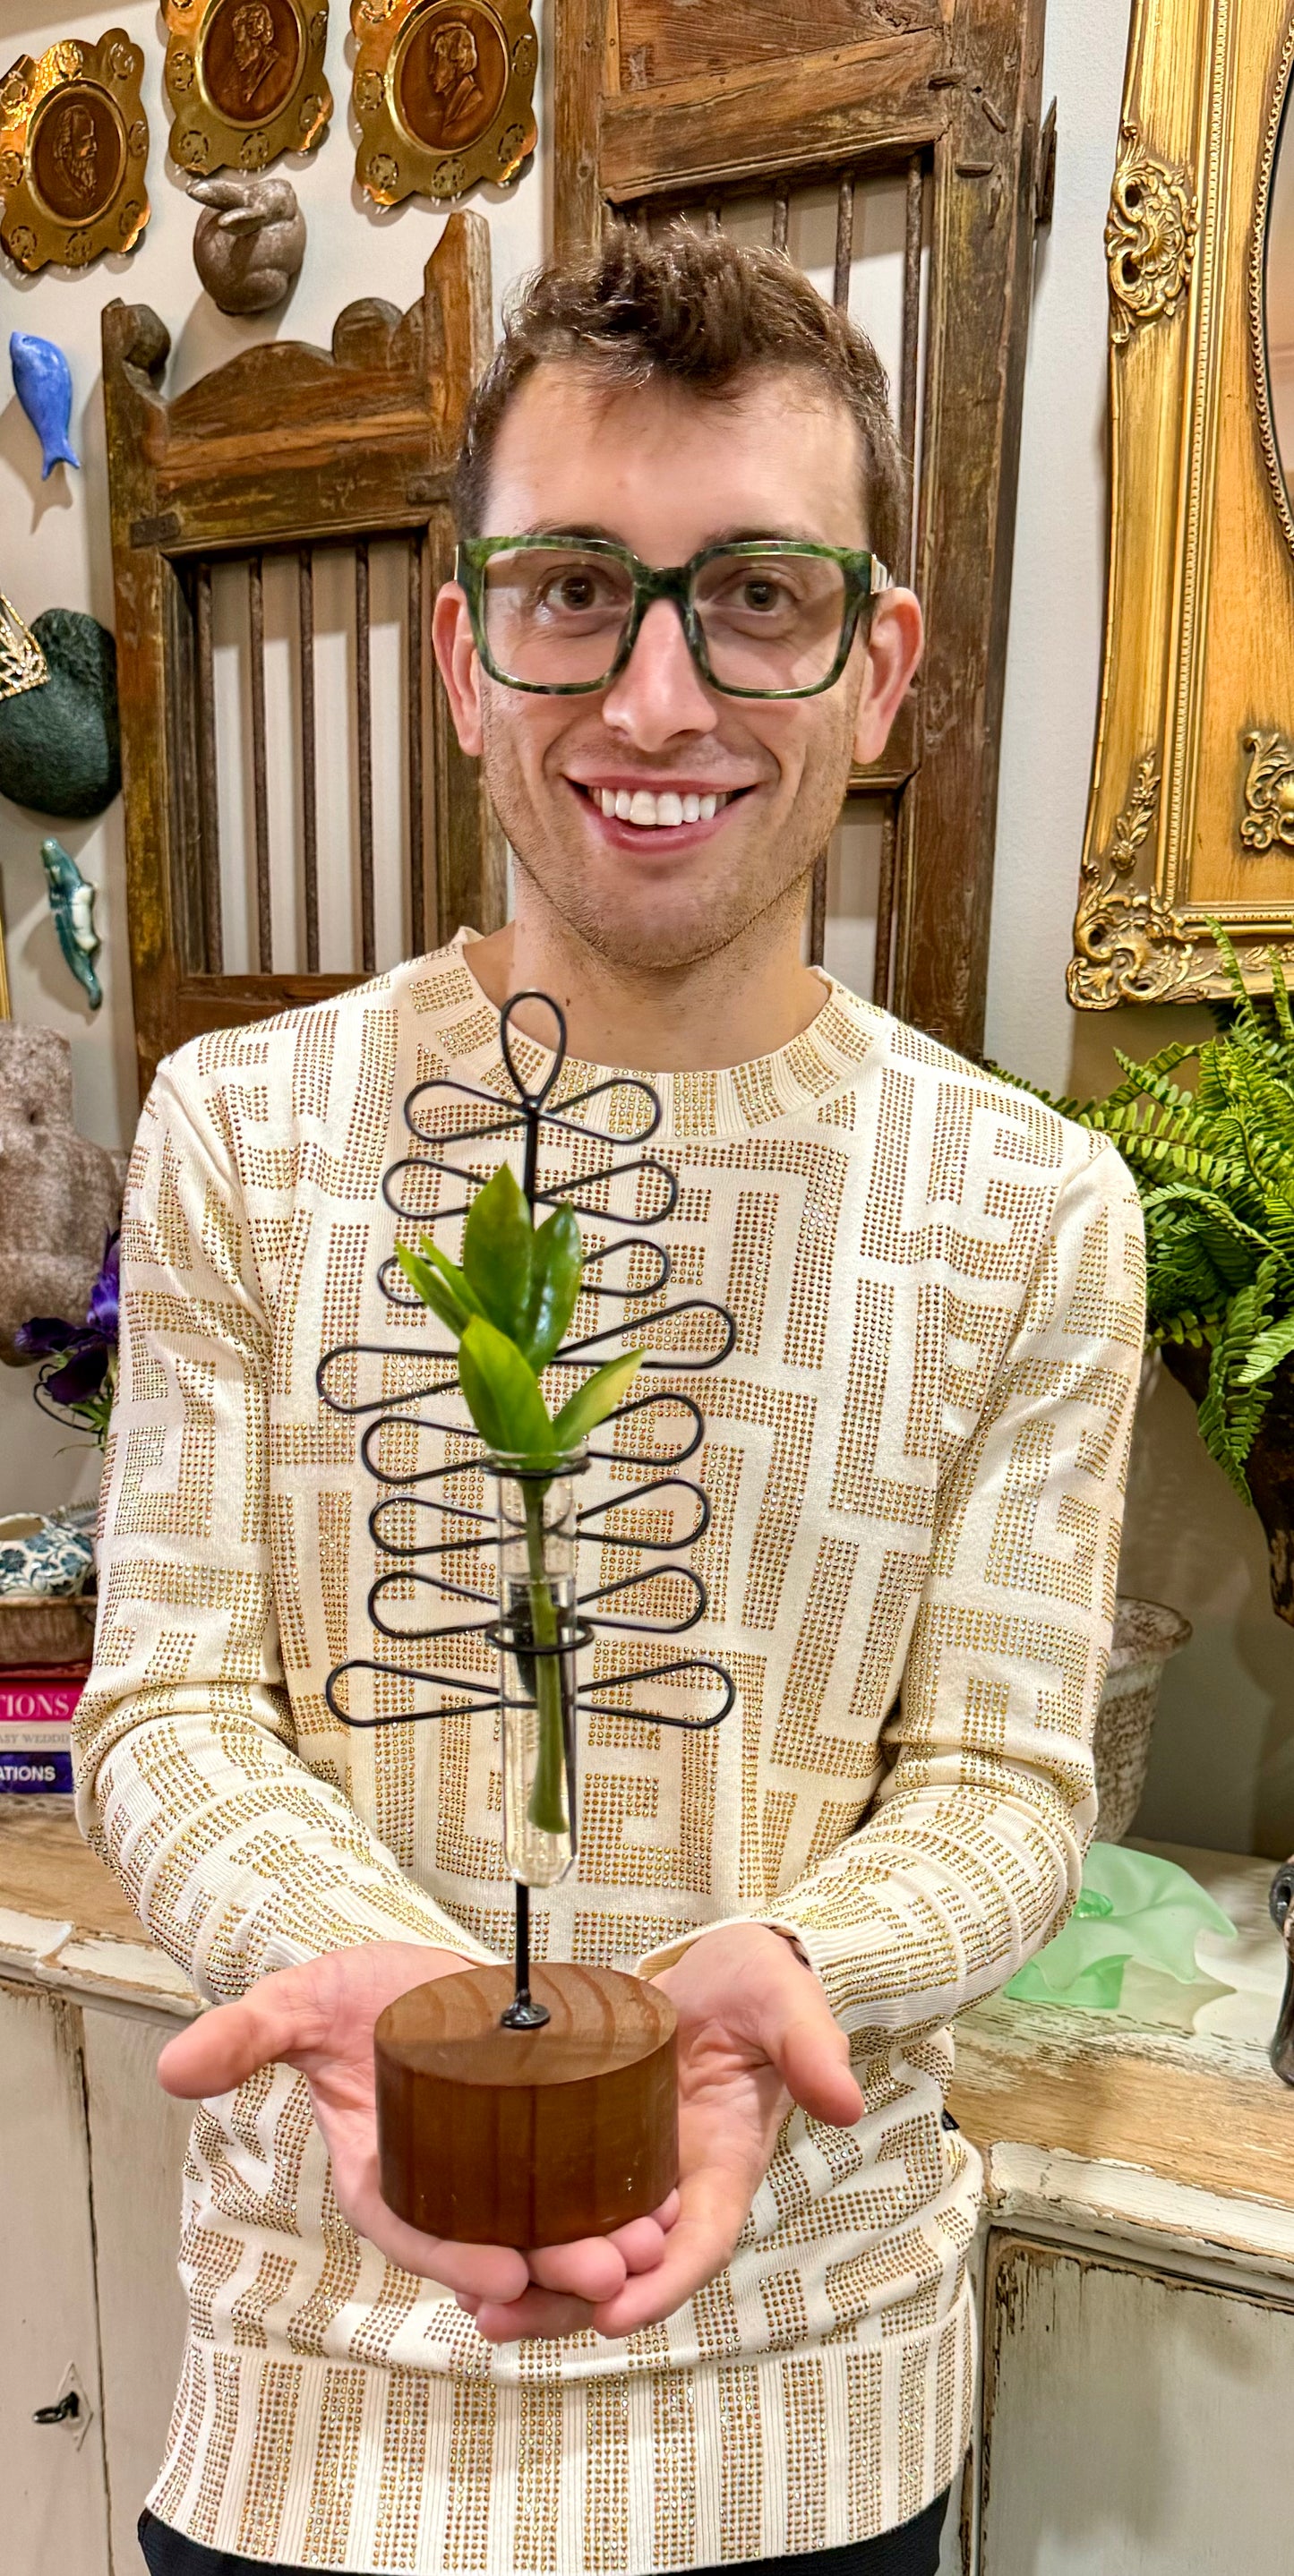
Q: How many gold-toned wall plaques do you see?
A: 3